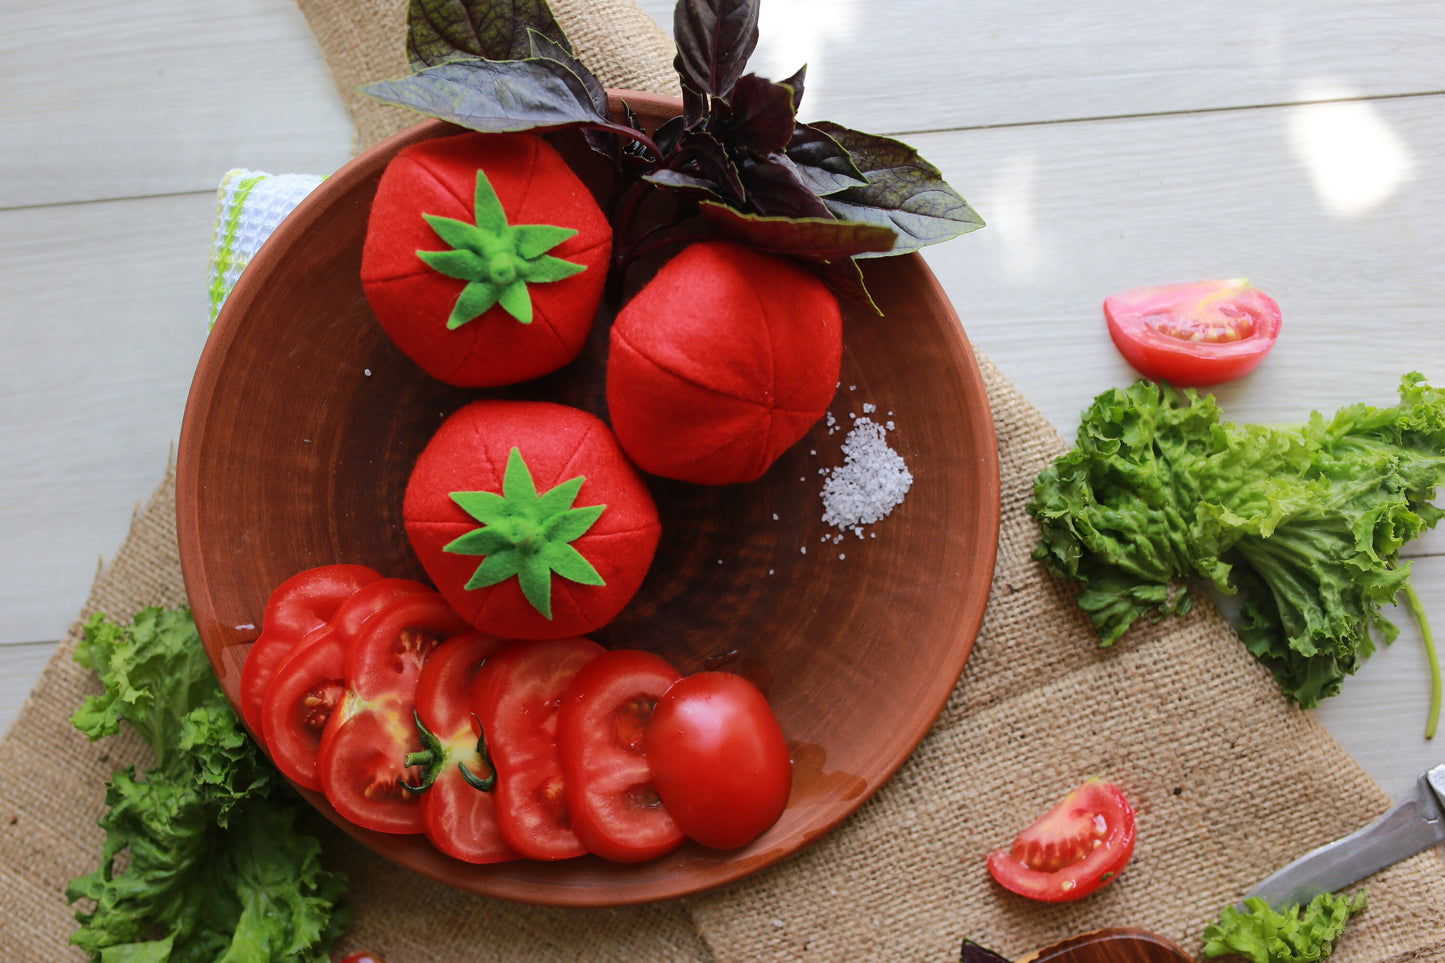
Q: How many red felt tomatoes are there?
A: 3